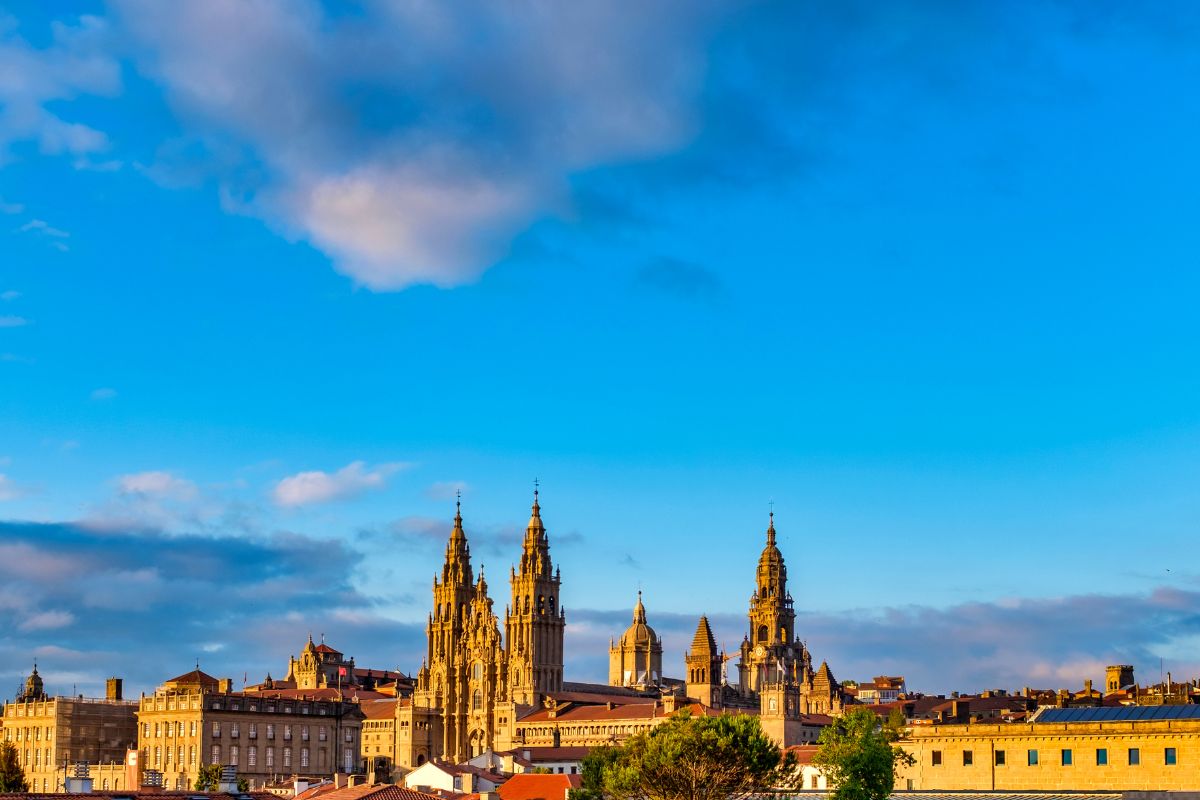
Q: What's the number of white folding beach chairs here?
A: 0